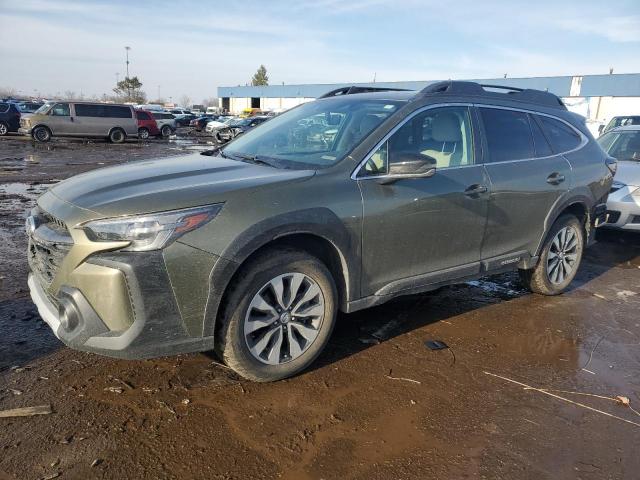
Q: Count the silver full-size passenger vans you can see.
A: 1